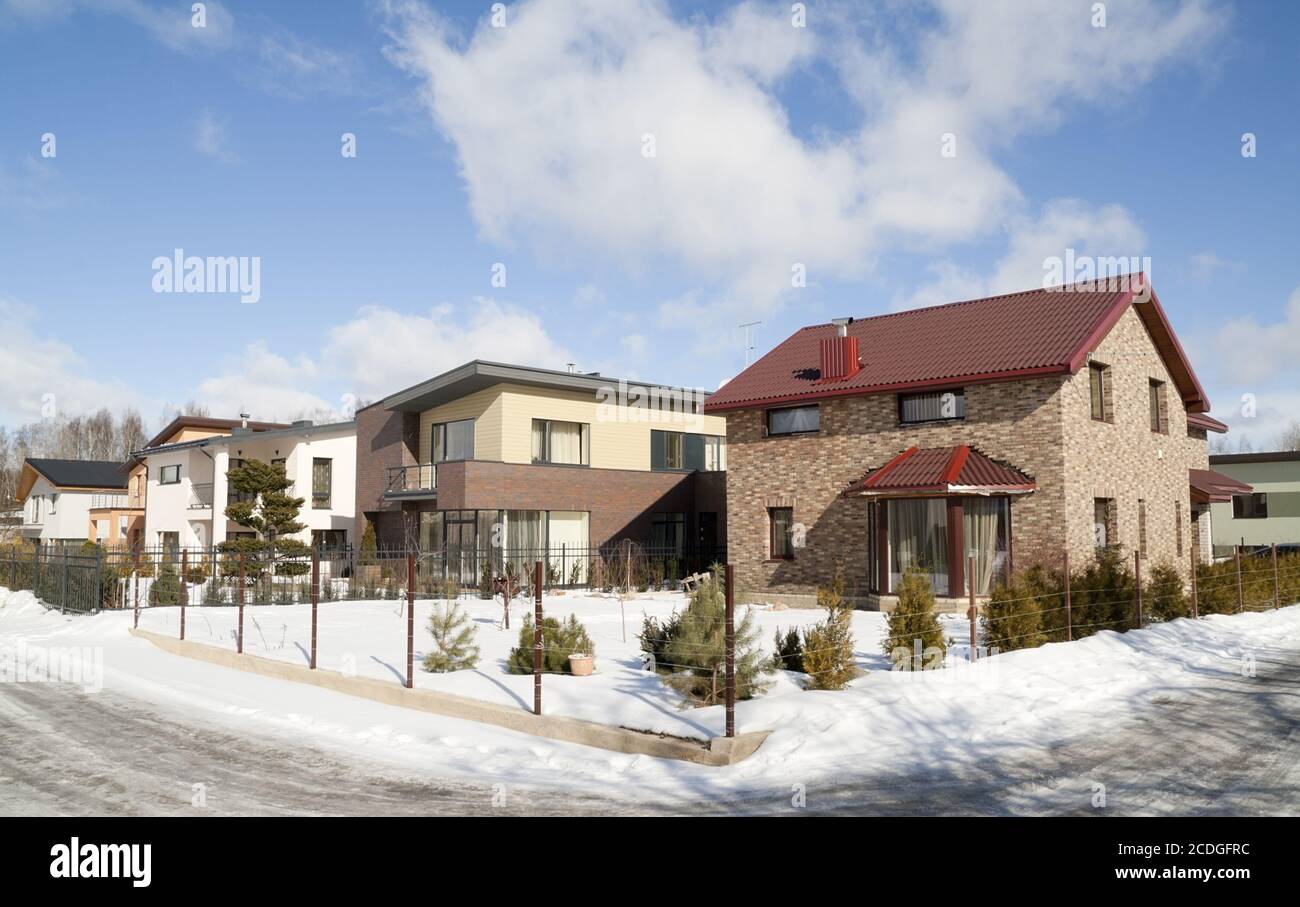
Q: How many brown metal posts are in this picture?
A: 13